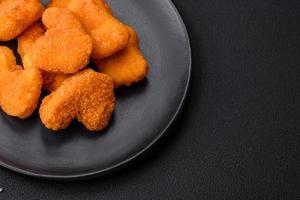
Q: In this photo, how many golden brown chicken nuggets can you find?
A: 7